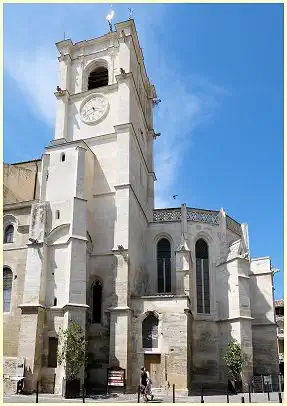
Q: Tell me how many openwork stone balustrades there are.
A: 3